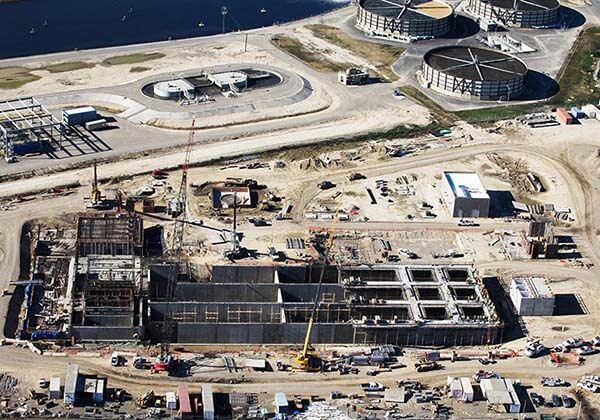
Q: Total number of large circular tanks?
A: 3